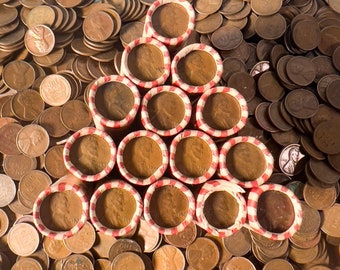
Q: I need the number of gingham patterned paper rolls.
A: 15